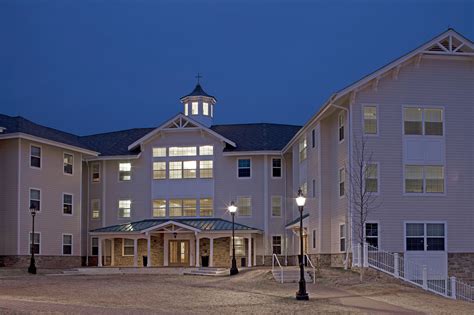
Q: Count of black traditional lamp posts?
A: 3